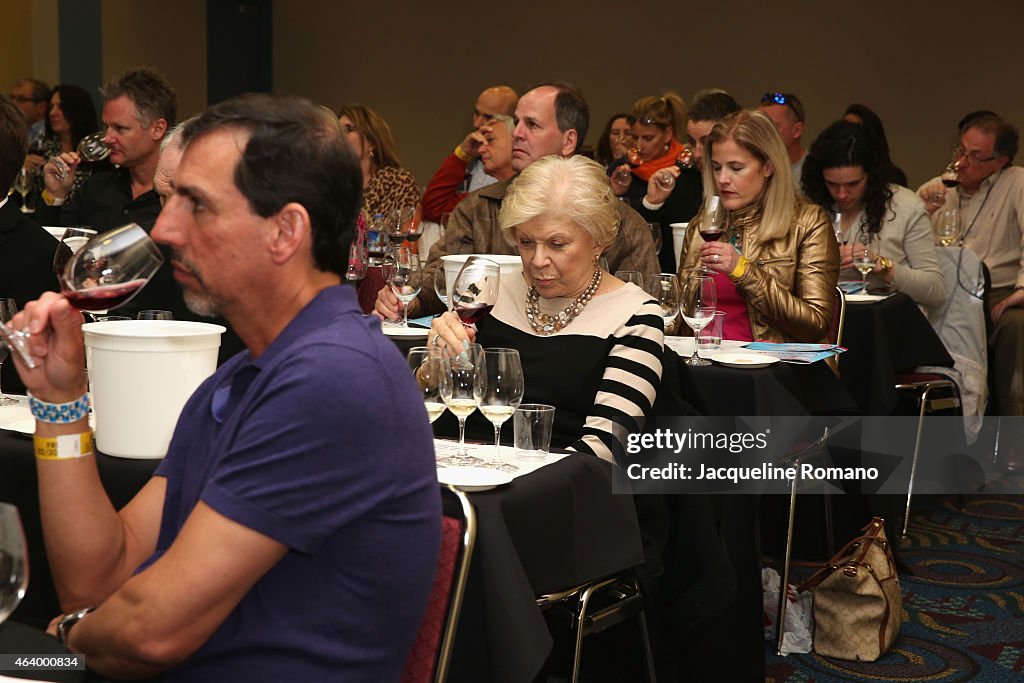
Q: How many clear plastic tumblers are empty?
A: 1